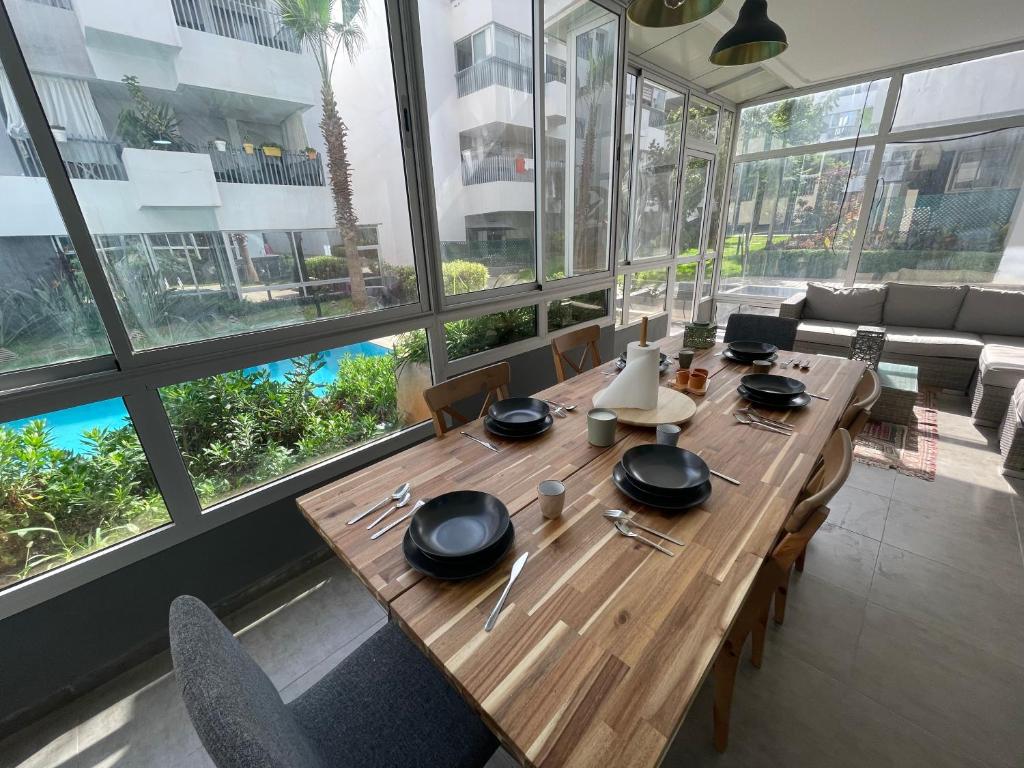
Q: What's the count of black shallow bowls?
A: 6